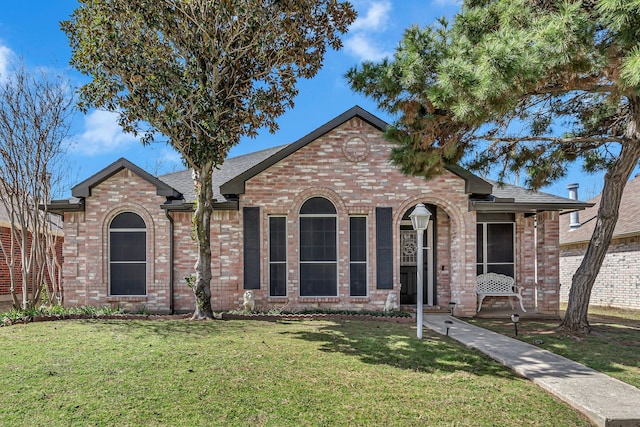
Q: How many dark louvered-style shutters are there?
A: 2